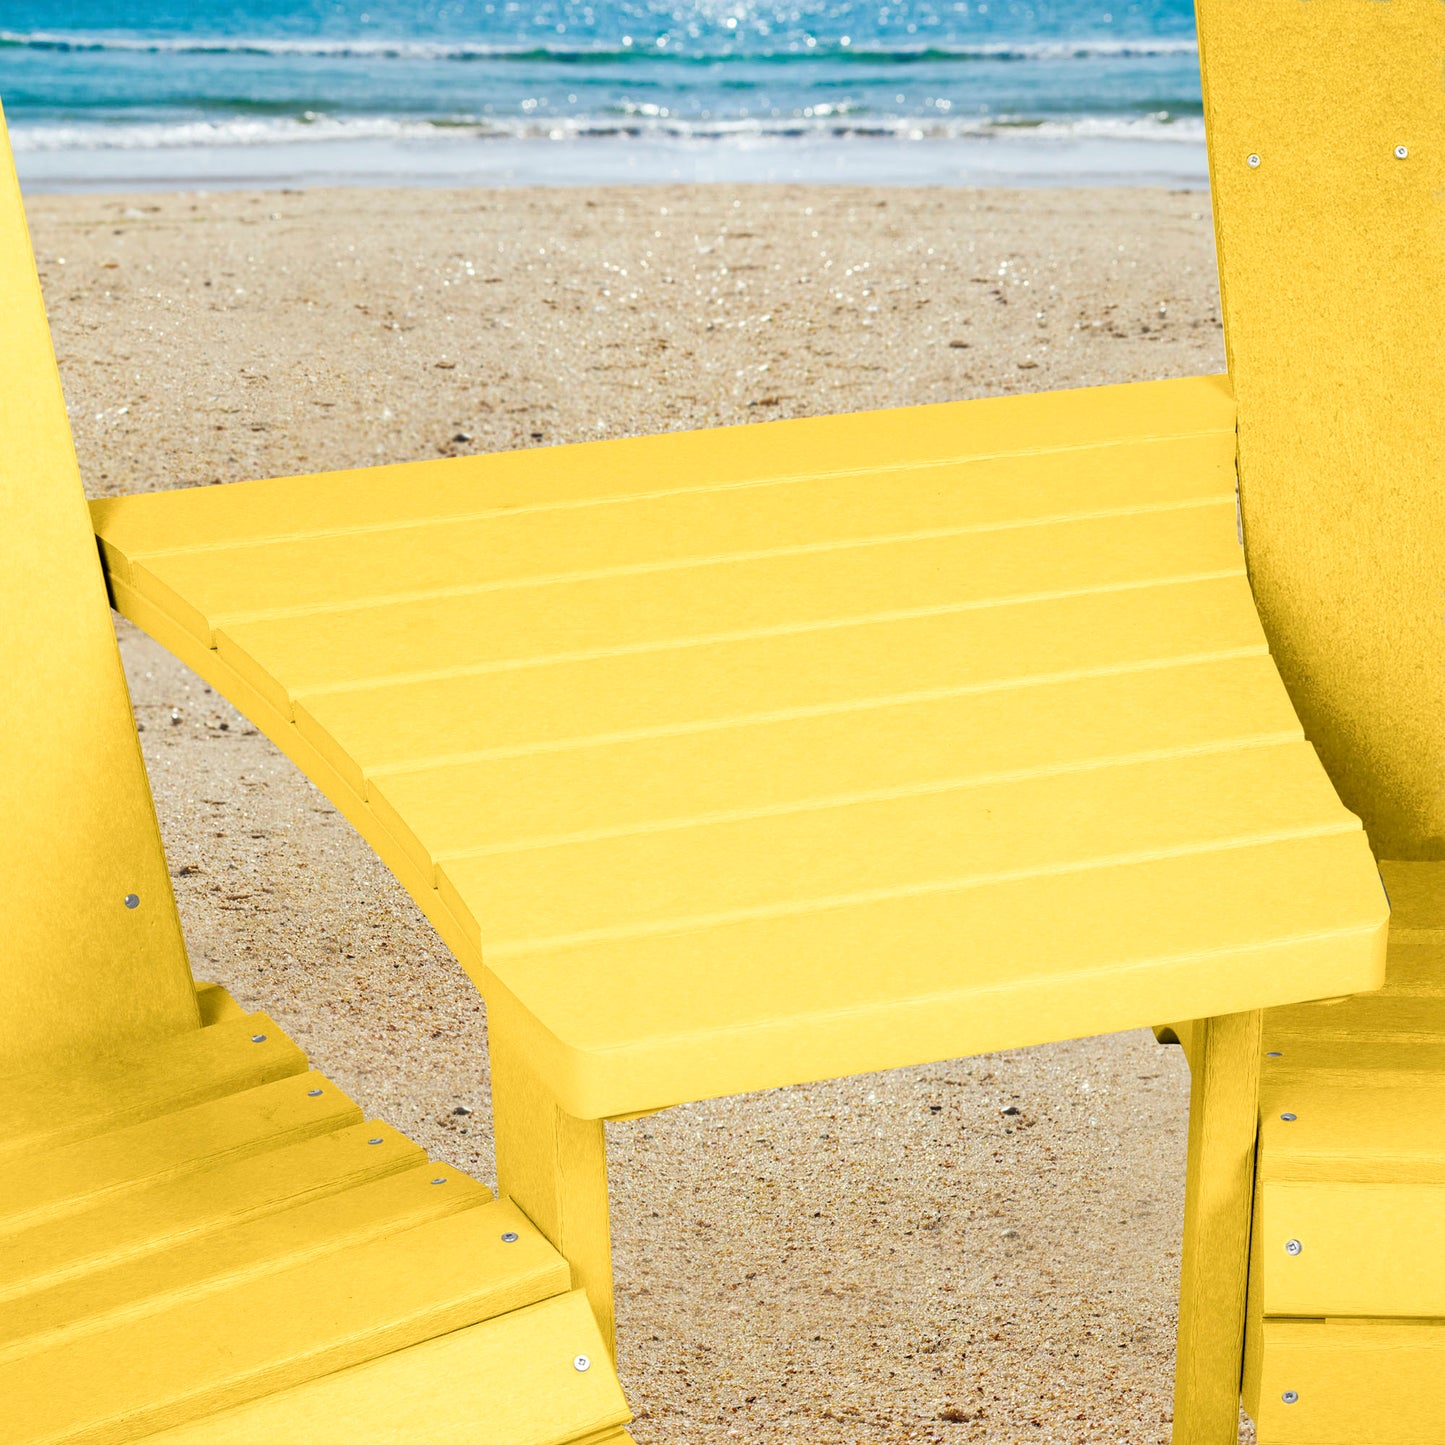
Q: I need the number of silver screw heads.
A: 13